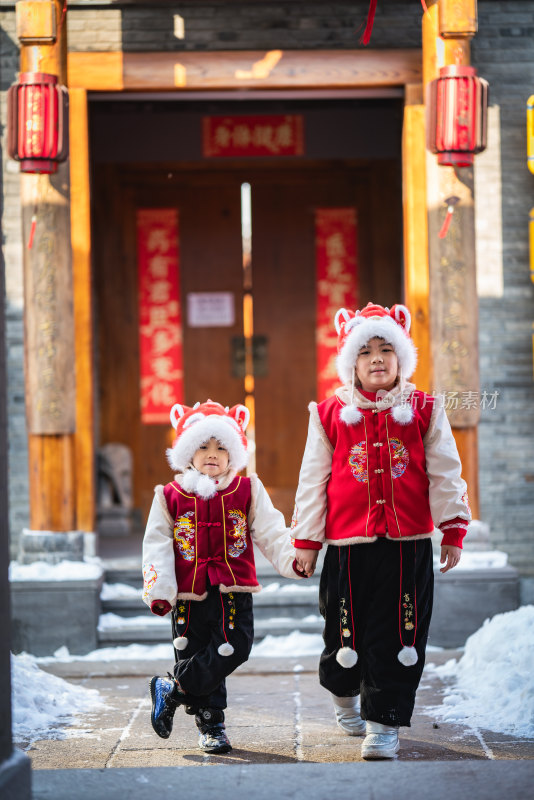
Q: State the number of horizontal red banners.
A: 1